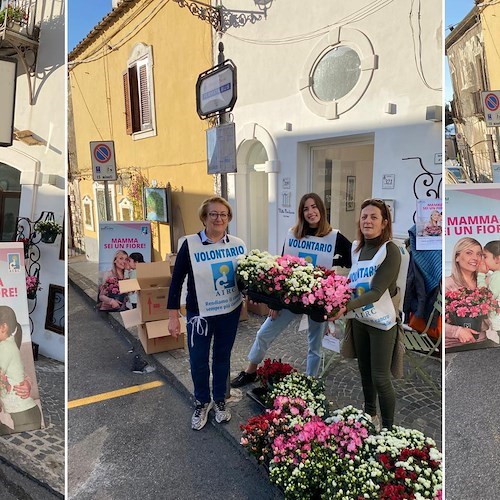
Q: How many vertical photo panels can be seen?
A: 3